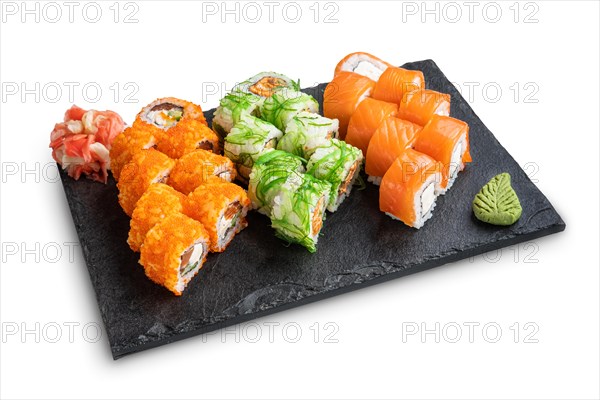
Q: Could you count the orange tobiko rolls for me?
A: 8